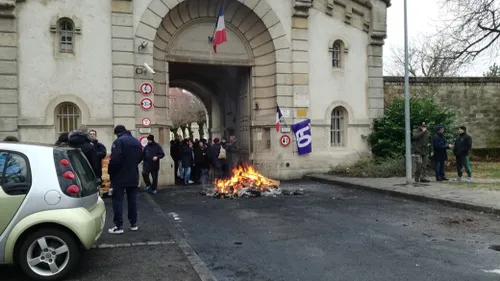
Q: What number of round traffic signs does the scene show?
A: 5